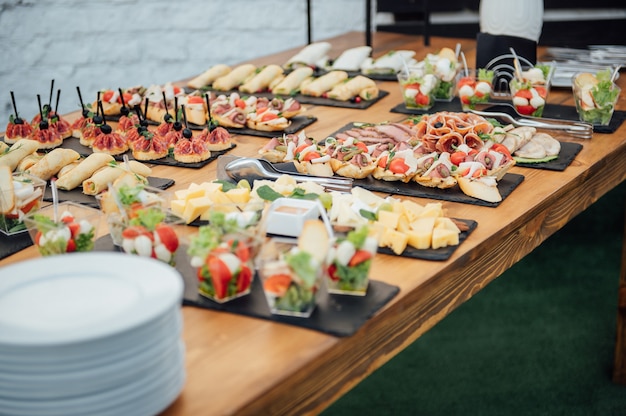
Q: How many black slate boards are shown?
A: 11